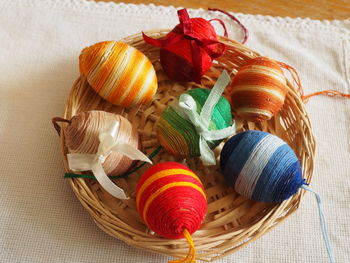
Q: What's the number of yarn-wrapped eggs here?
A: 7